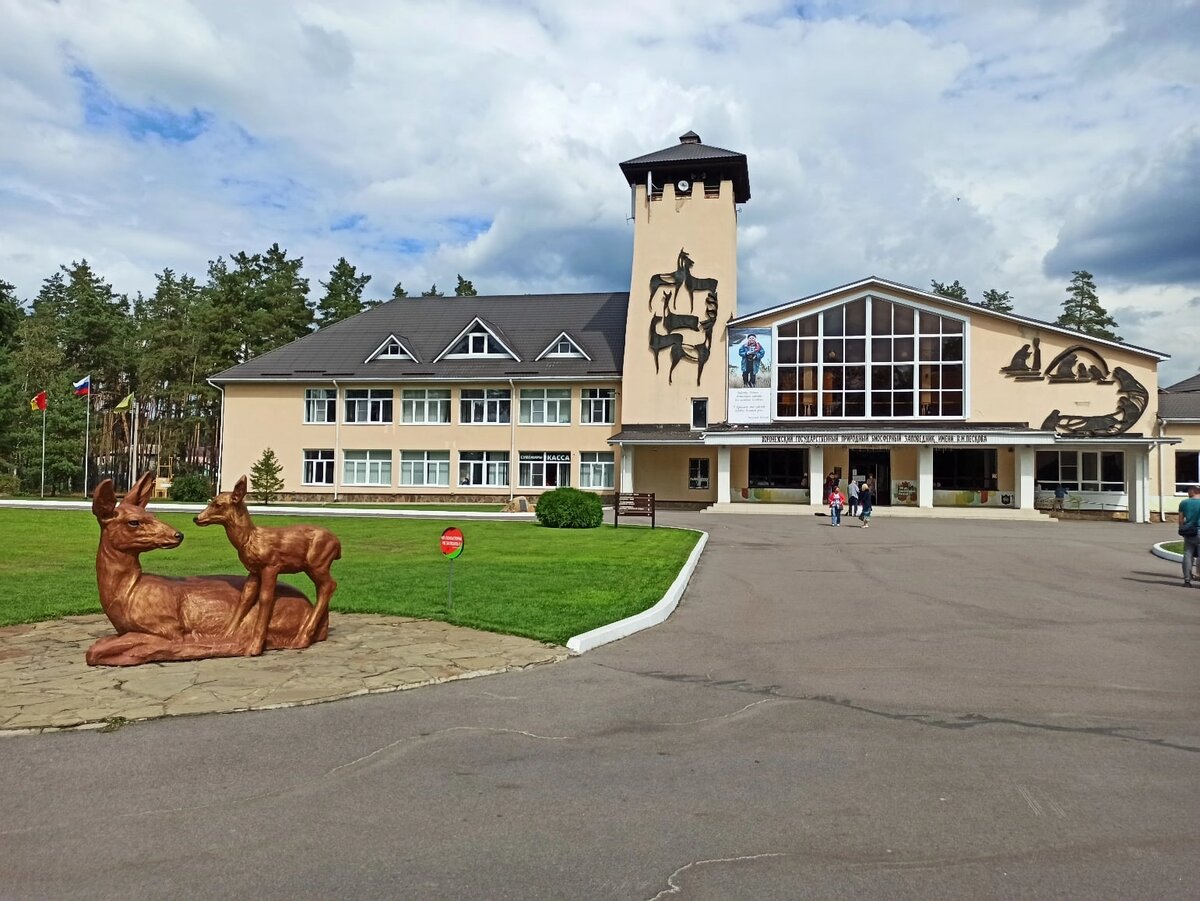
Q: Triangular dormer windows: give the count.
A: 3